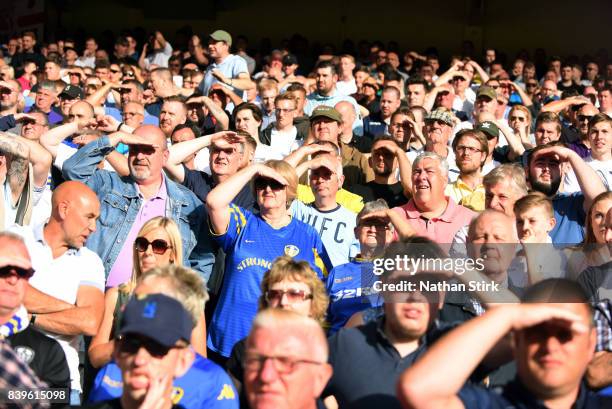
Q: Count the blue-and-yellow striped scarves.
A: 1